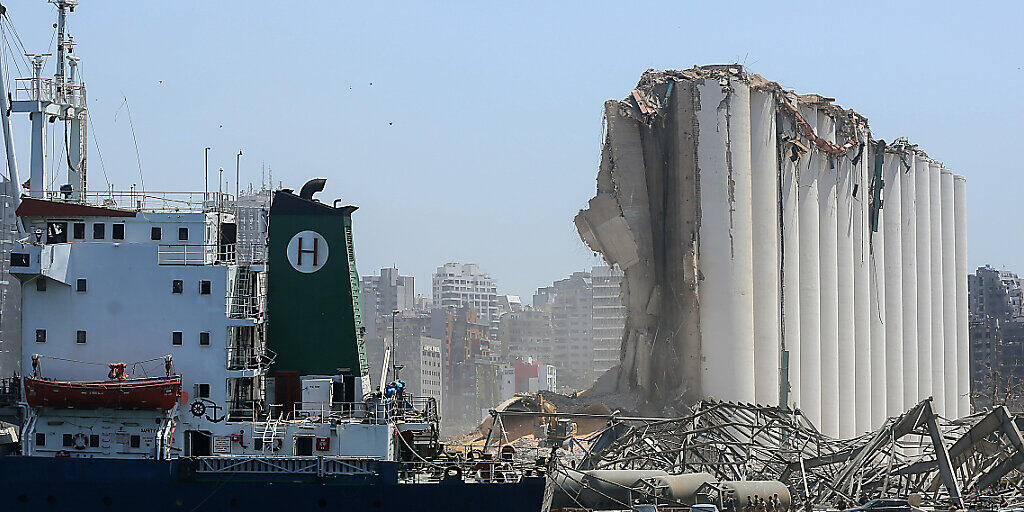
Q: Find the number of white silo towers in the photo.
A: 14